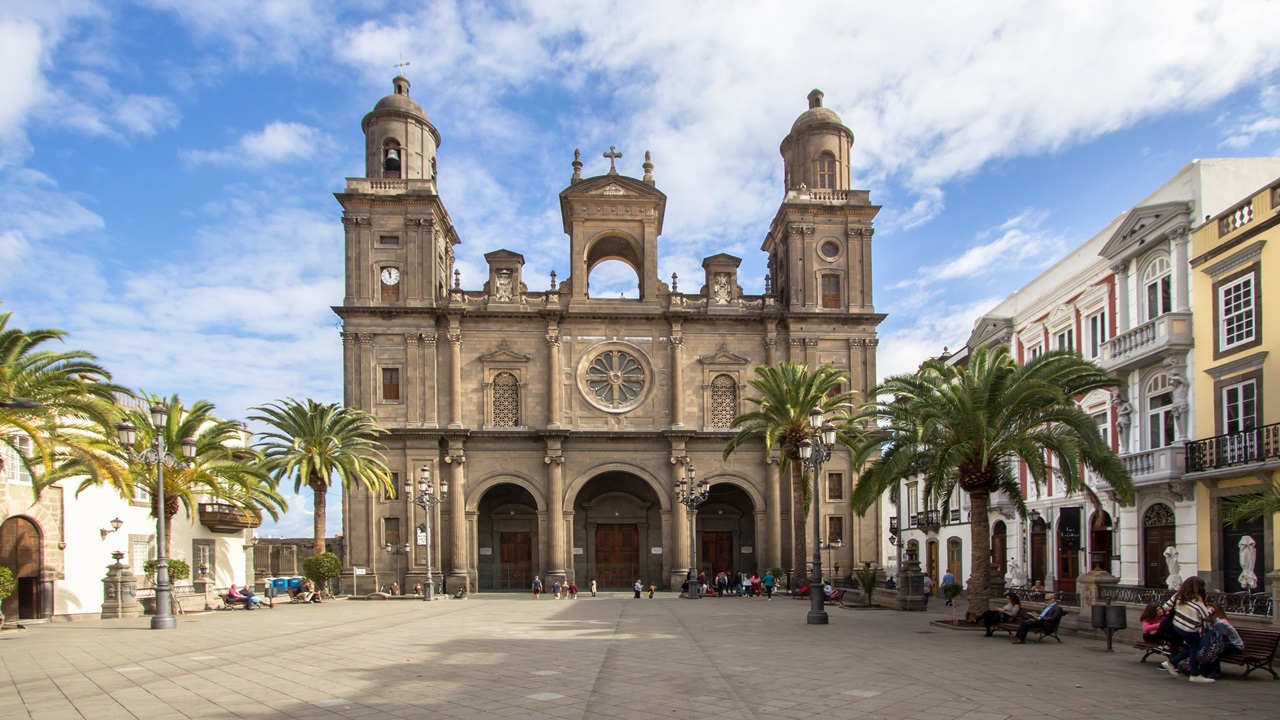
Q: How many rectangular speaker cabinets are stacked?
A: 0